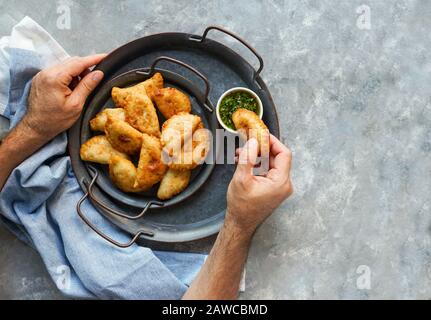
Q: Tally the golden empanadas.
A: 12